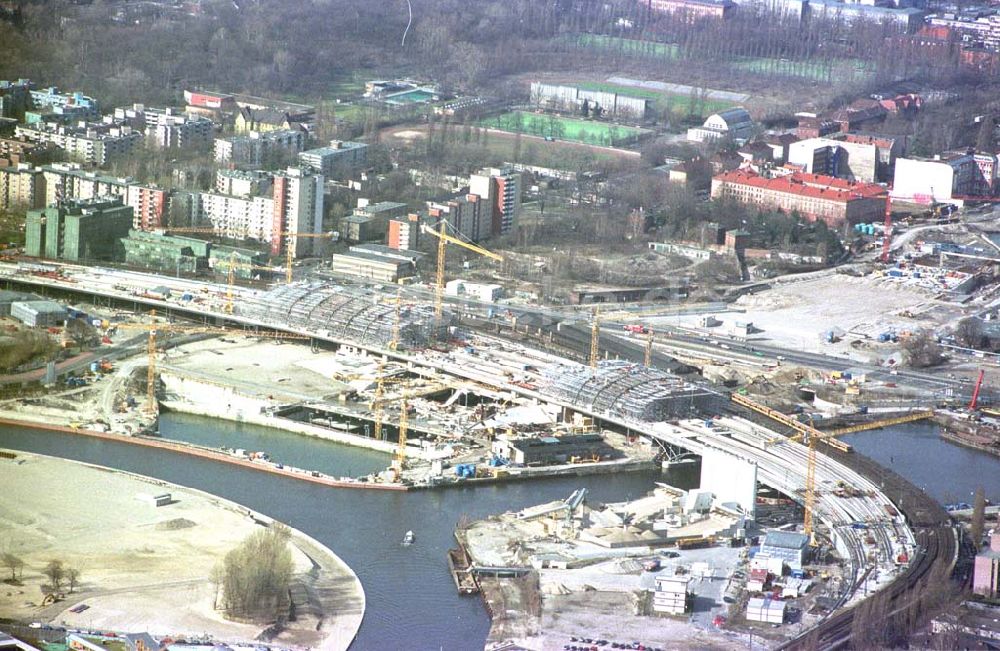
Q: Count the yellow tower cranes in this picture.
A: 10